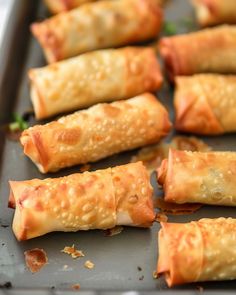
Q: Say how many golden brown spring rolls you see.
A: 10